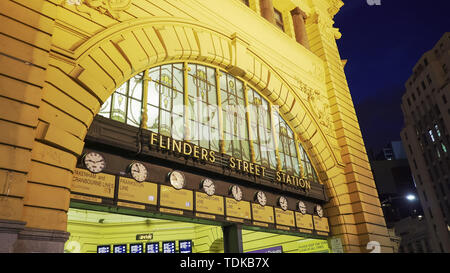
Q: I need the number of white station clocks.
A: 9